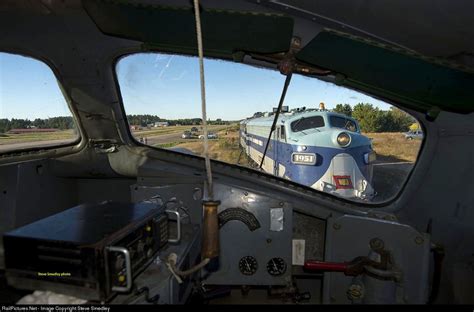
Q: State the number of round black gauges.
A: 2